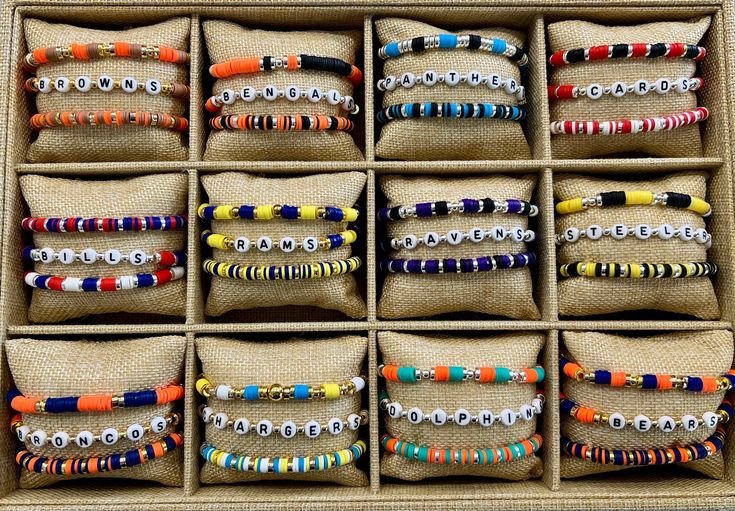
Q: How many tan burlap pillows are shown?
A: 12